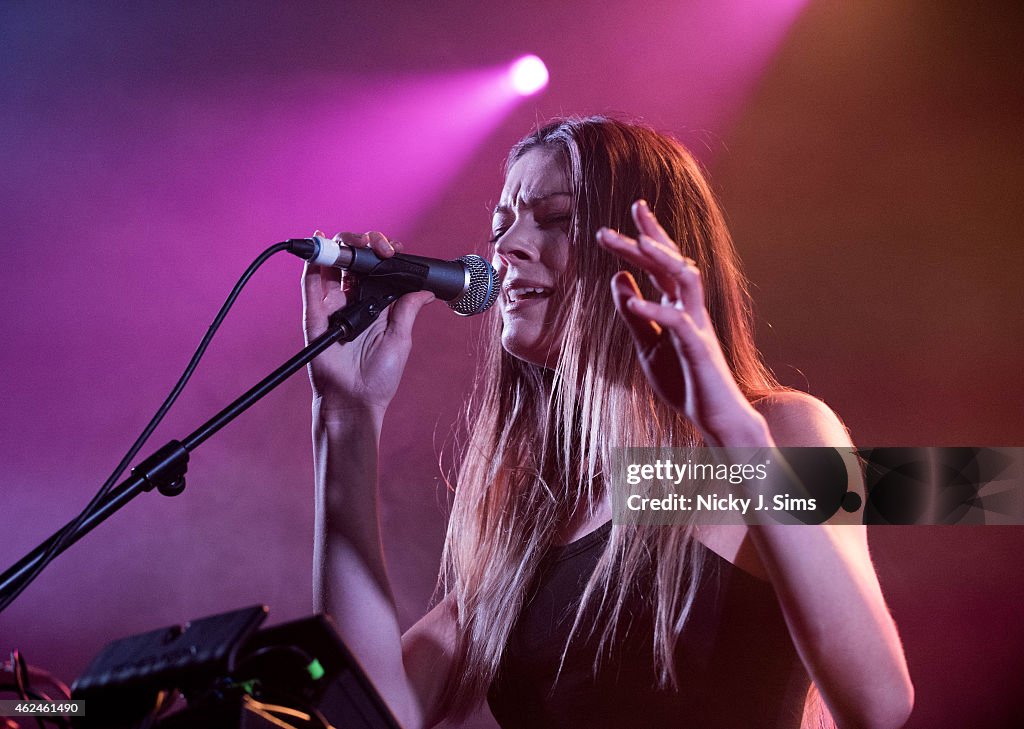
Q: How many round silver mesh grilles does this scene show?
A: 1